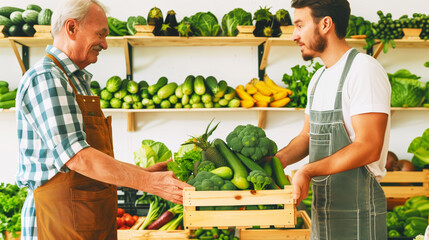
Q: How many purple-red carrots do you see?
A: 1